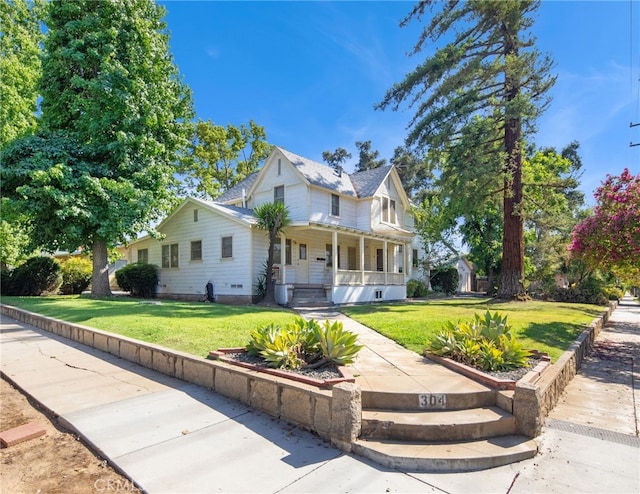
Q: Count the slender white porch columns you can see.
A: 5